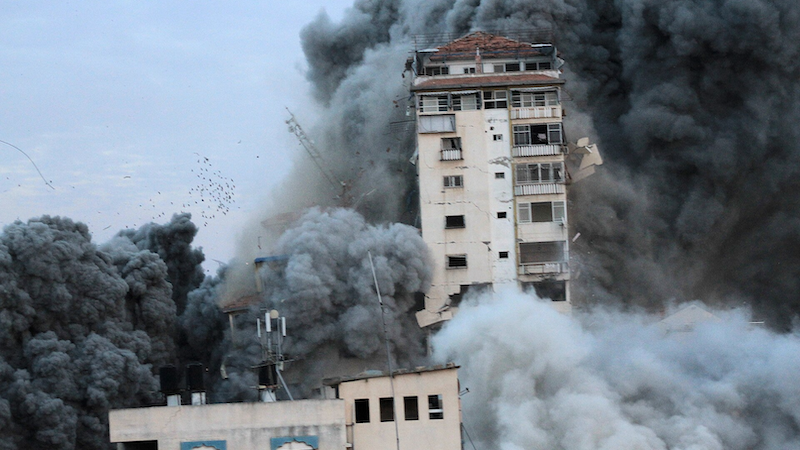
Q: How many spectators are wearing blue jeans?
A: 0